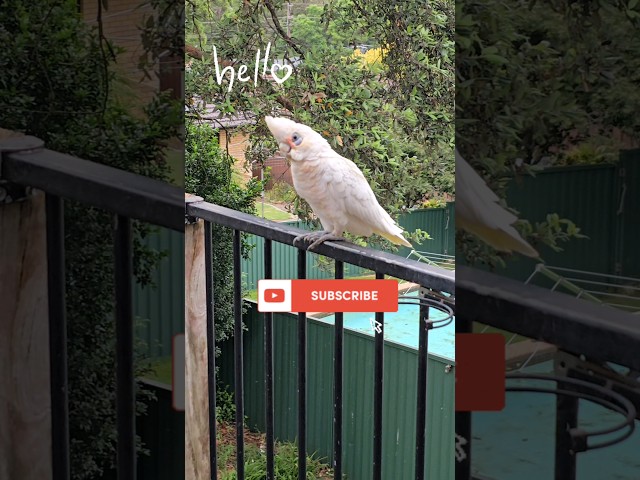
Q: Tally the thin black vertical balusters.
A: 7